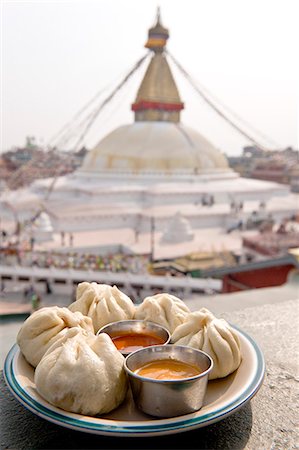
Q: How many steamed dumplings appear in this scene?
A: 5